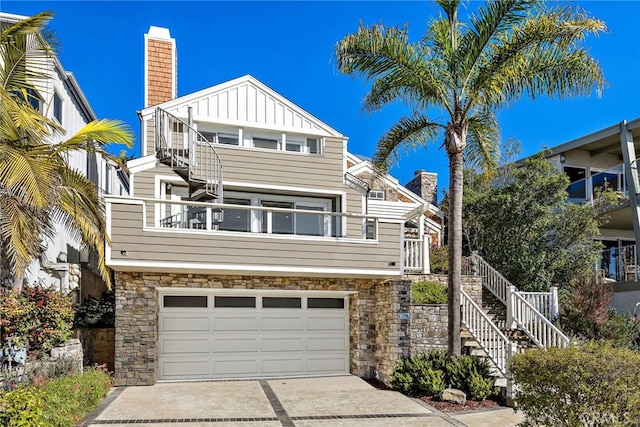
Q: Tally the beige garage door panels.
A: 12